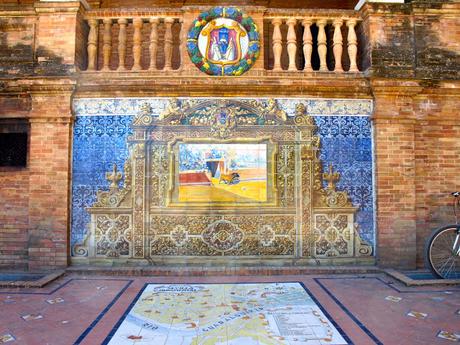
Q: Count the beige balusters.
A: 12